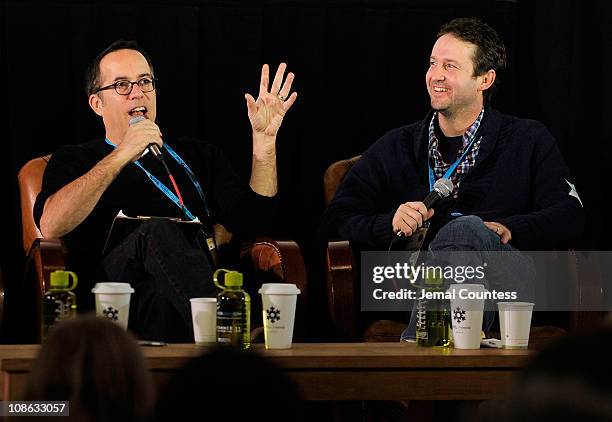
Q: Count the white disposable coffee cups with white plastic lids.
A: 3